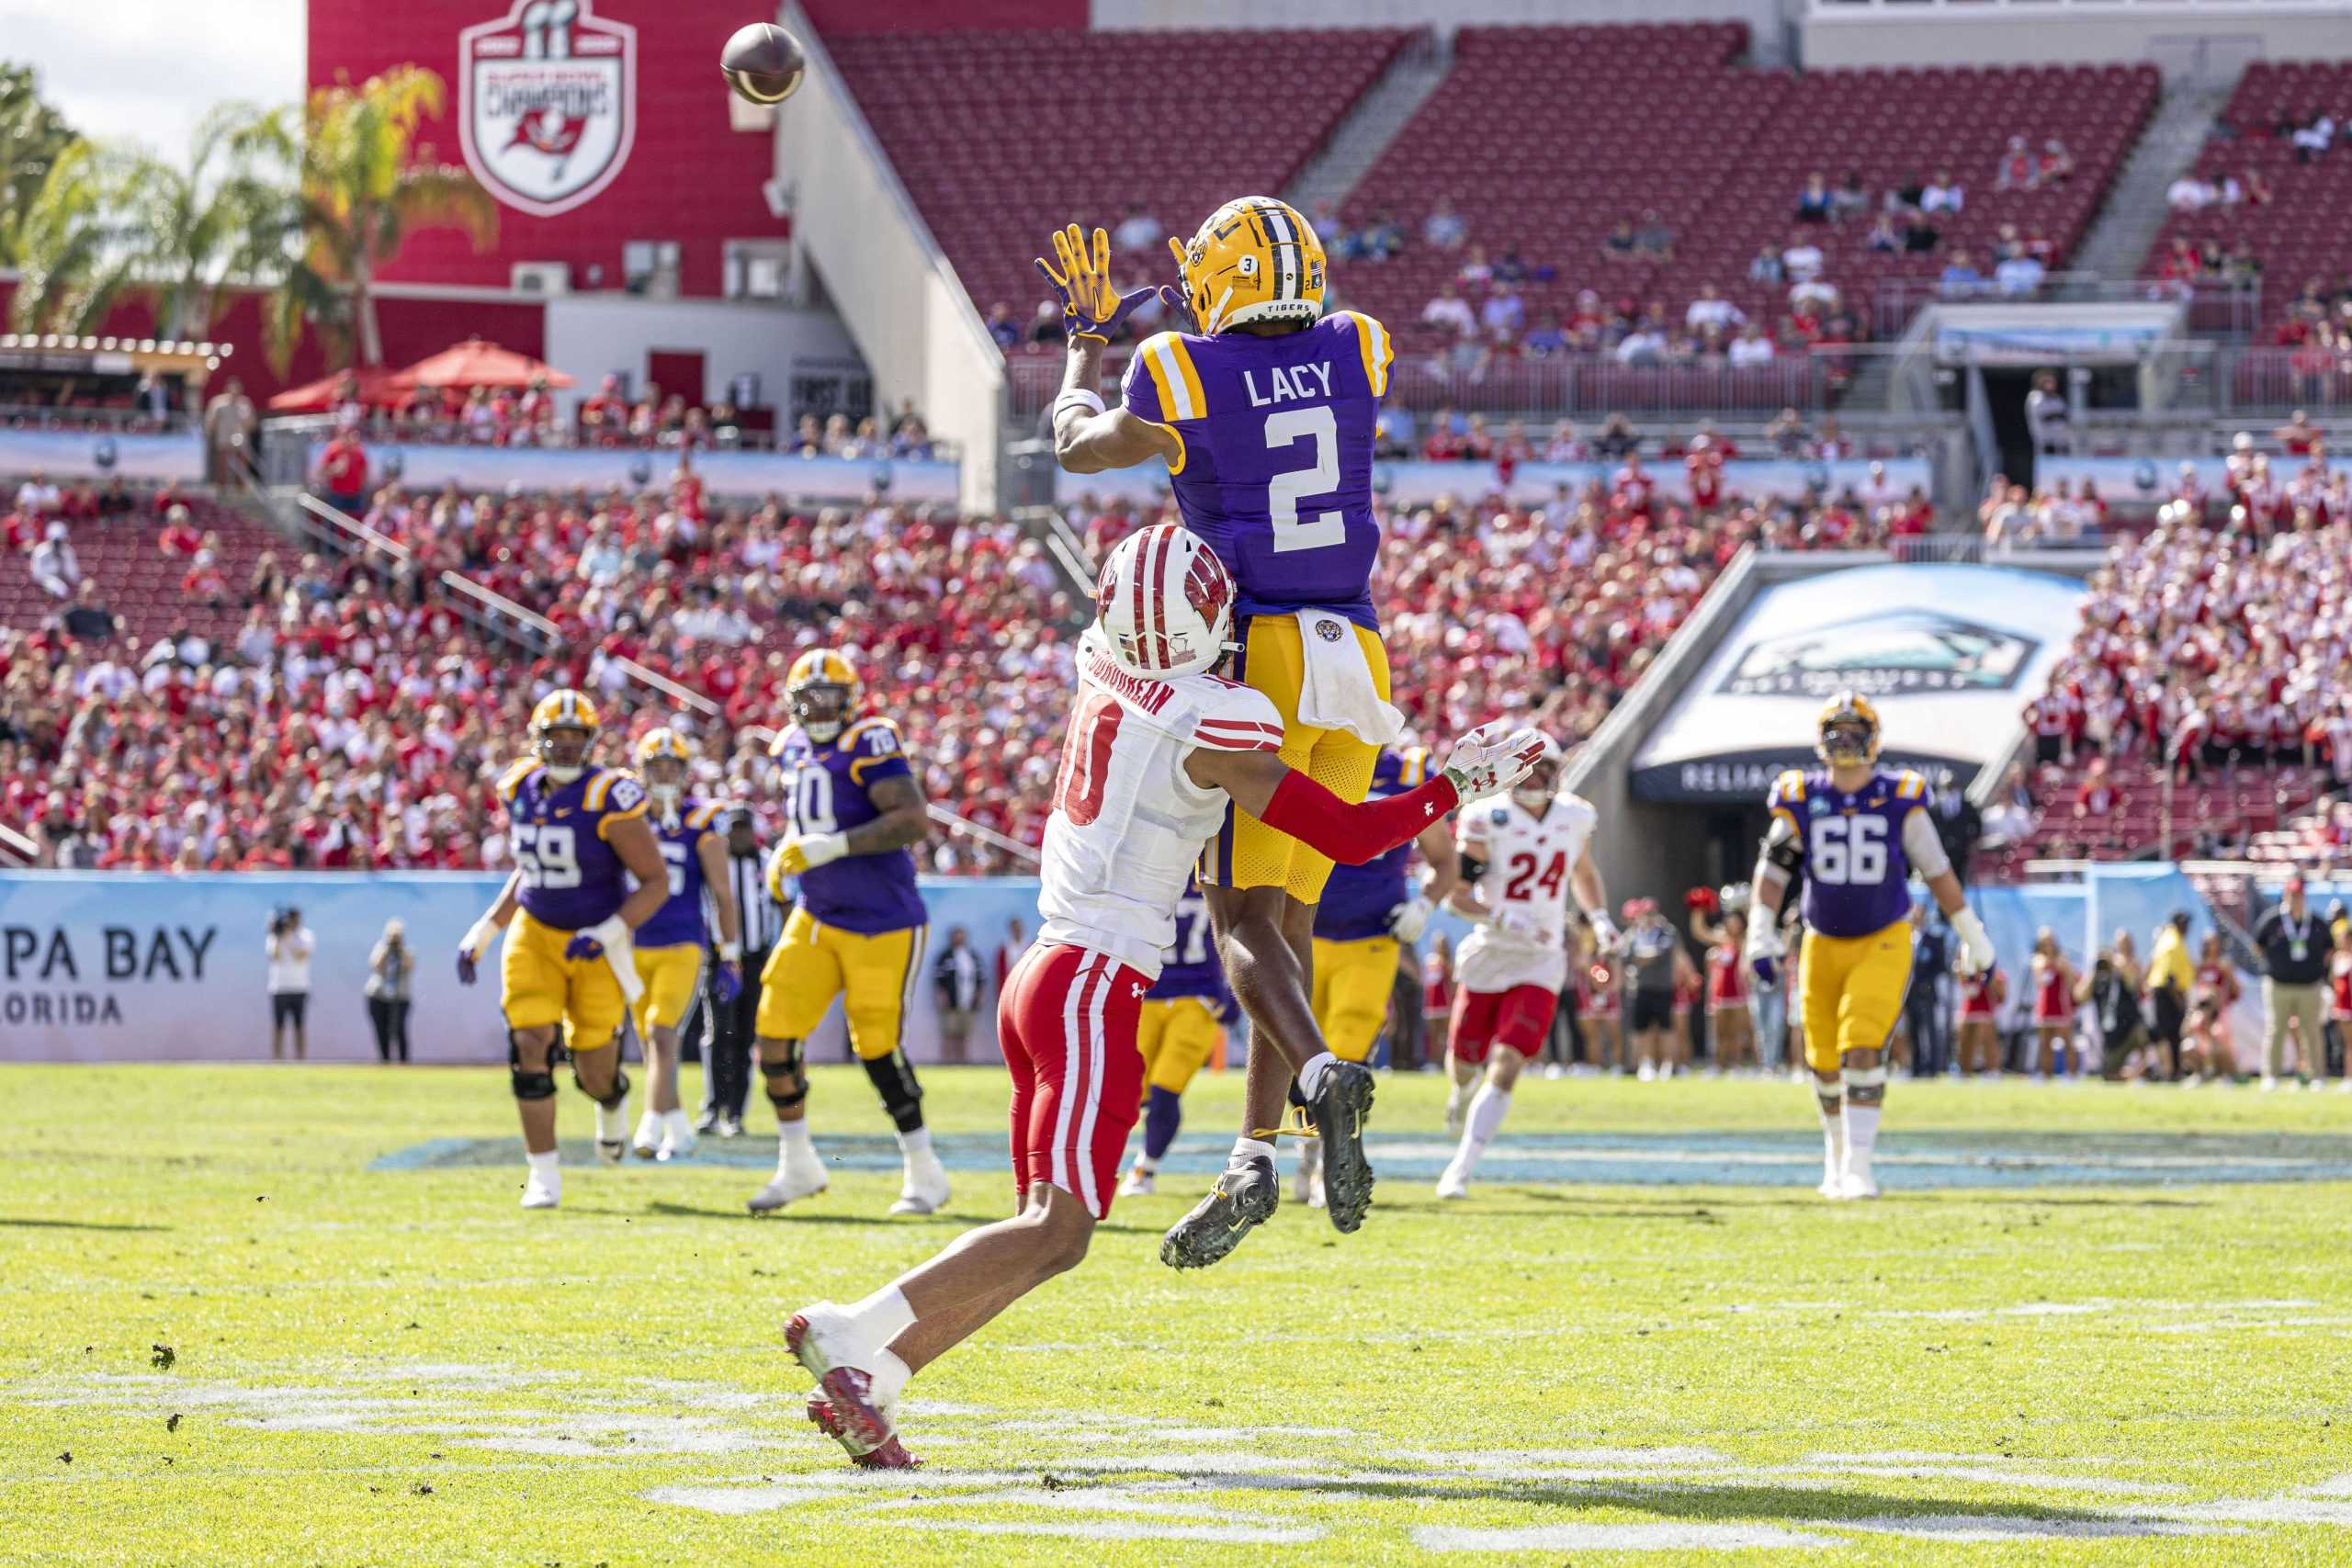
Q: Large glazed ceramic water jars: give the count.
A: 0